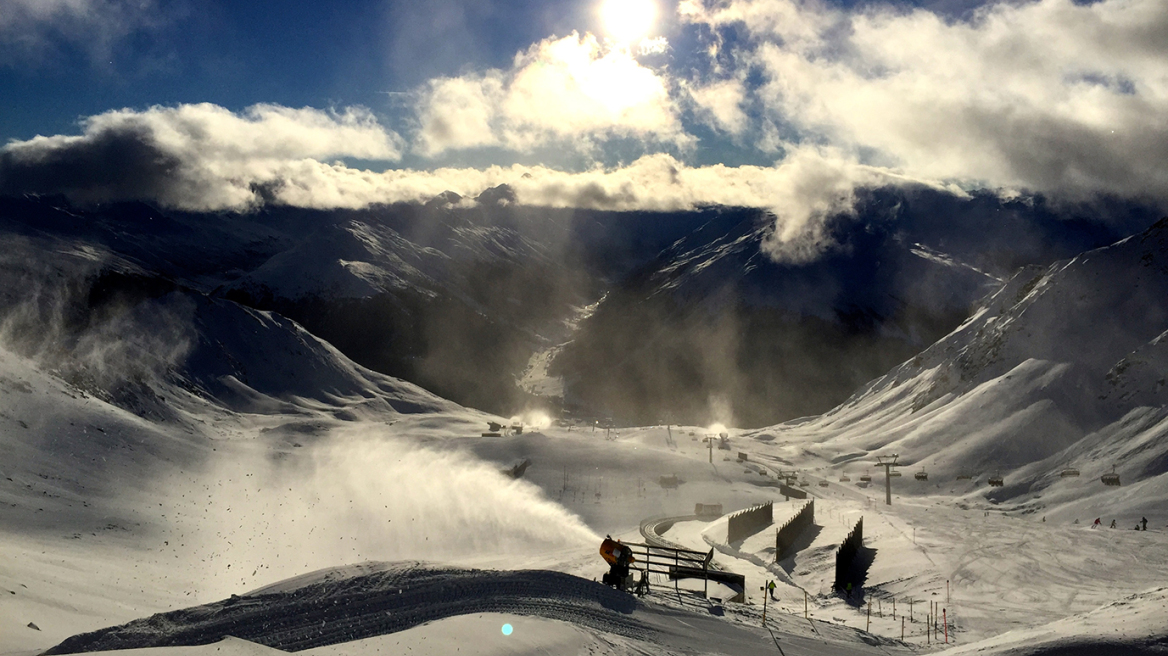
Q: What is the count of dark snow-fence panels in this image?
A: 3